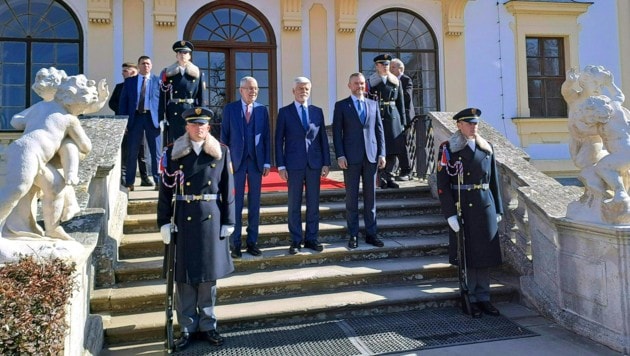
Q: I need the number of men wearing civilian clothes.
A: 6